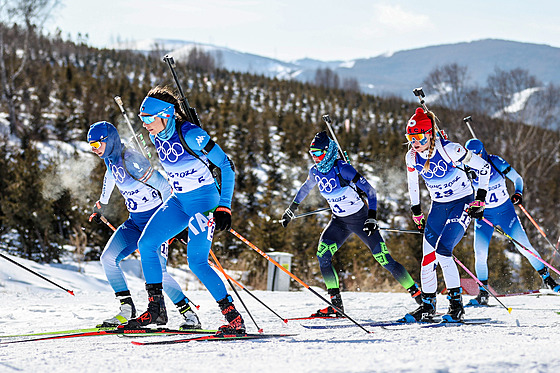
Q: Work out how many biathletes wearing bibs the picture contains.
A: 5